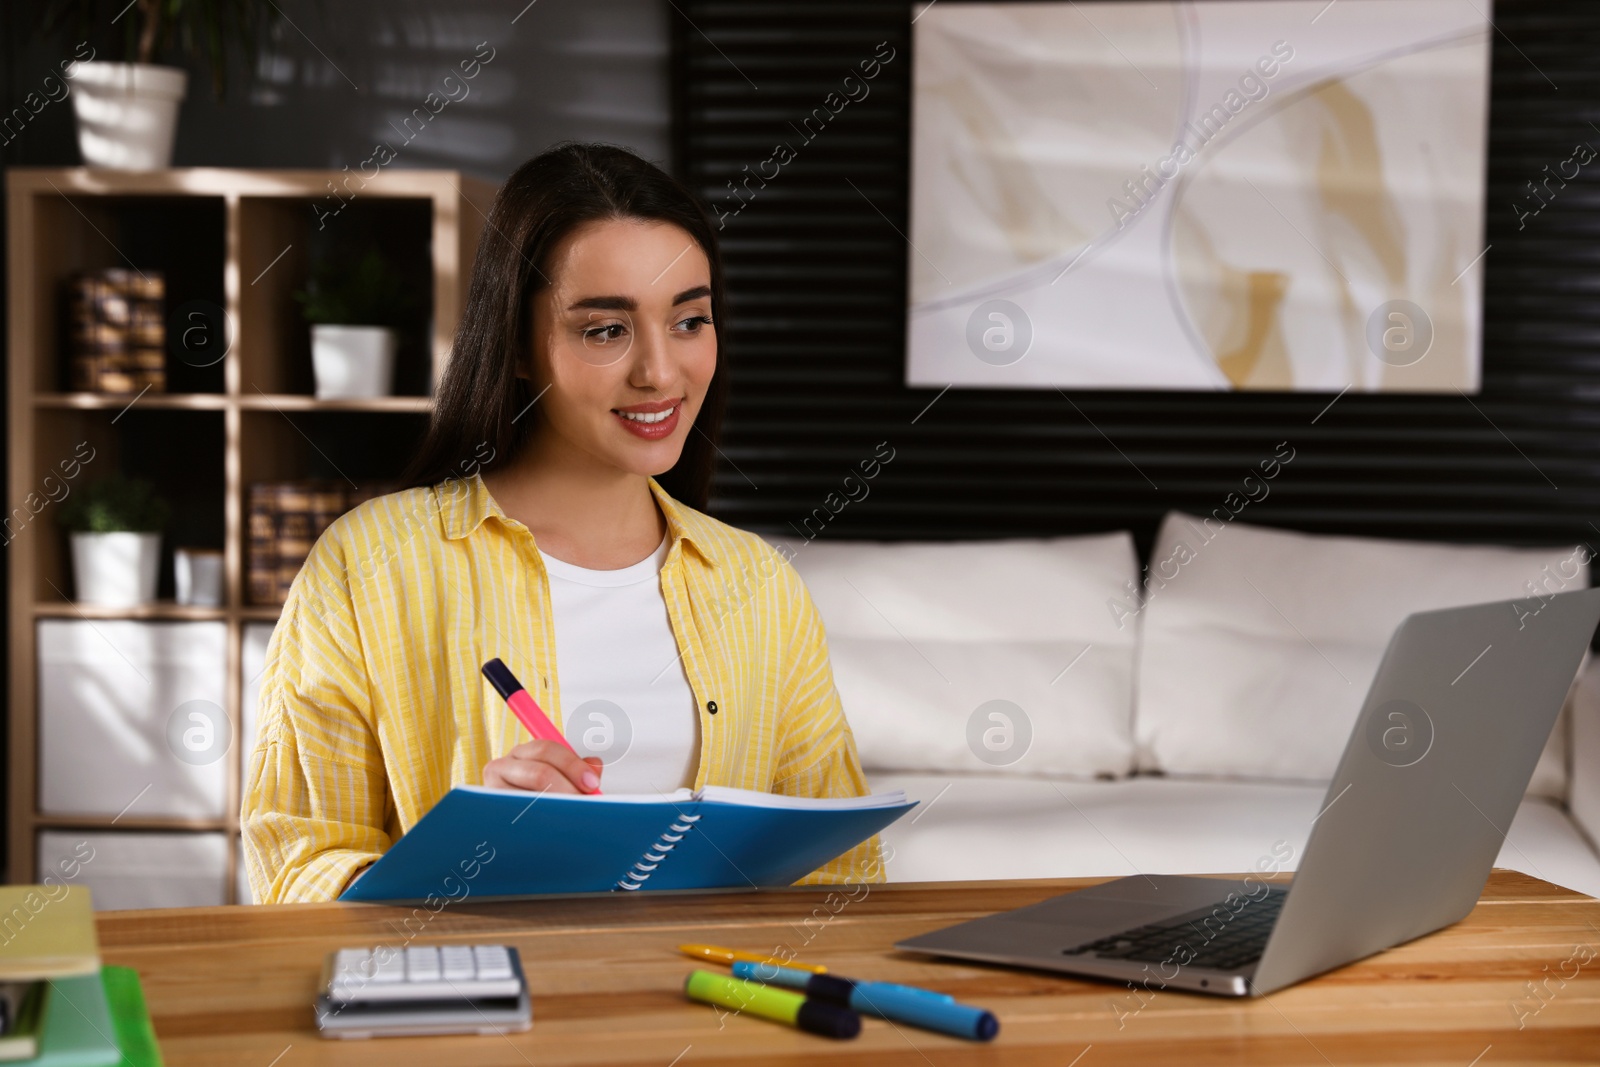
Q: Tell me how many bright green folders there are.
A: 1